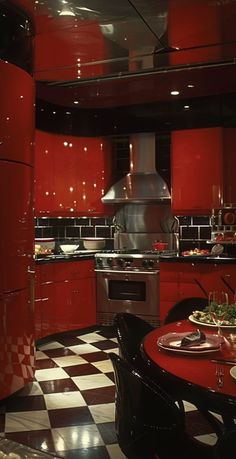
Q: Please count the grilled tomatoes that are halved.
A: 0